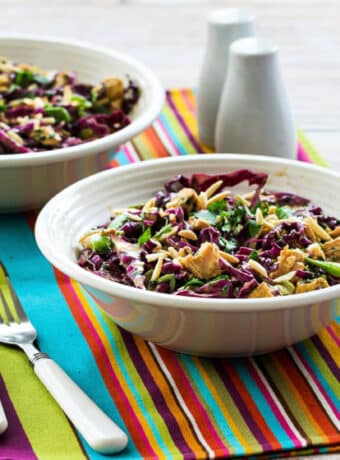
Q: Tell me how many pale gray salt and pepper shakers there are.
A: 2